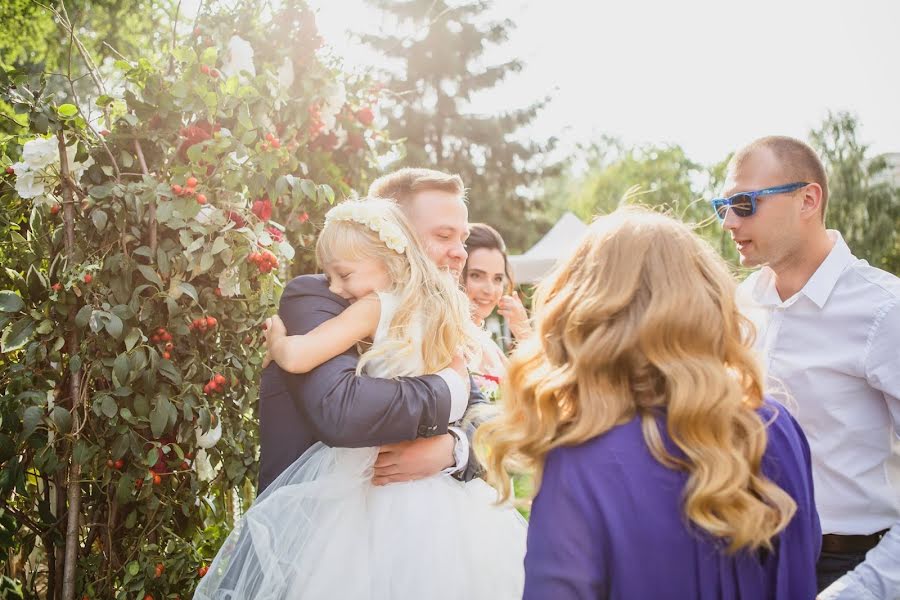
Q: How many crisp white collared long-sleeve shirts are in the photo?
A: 1